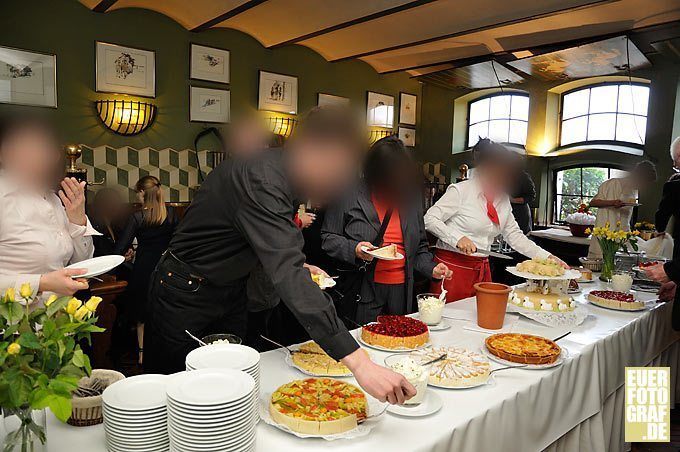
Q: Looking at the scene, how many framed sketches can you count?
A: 9